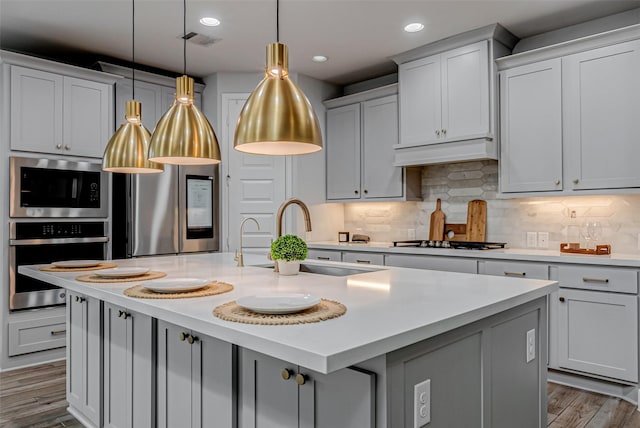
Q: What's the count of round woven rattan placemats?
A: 4